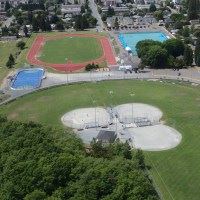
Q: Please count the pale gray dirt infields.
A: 3